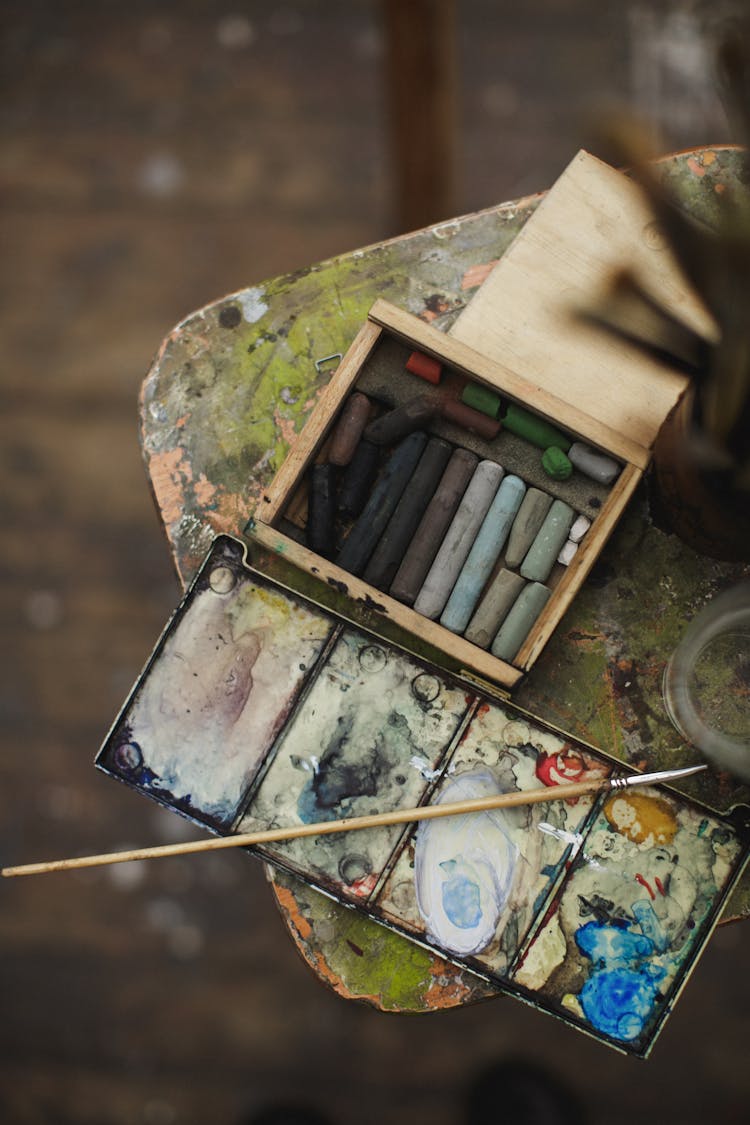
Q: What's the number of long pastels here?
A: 5